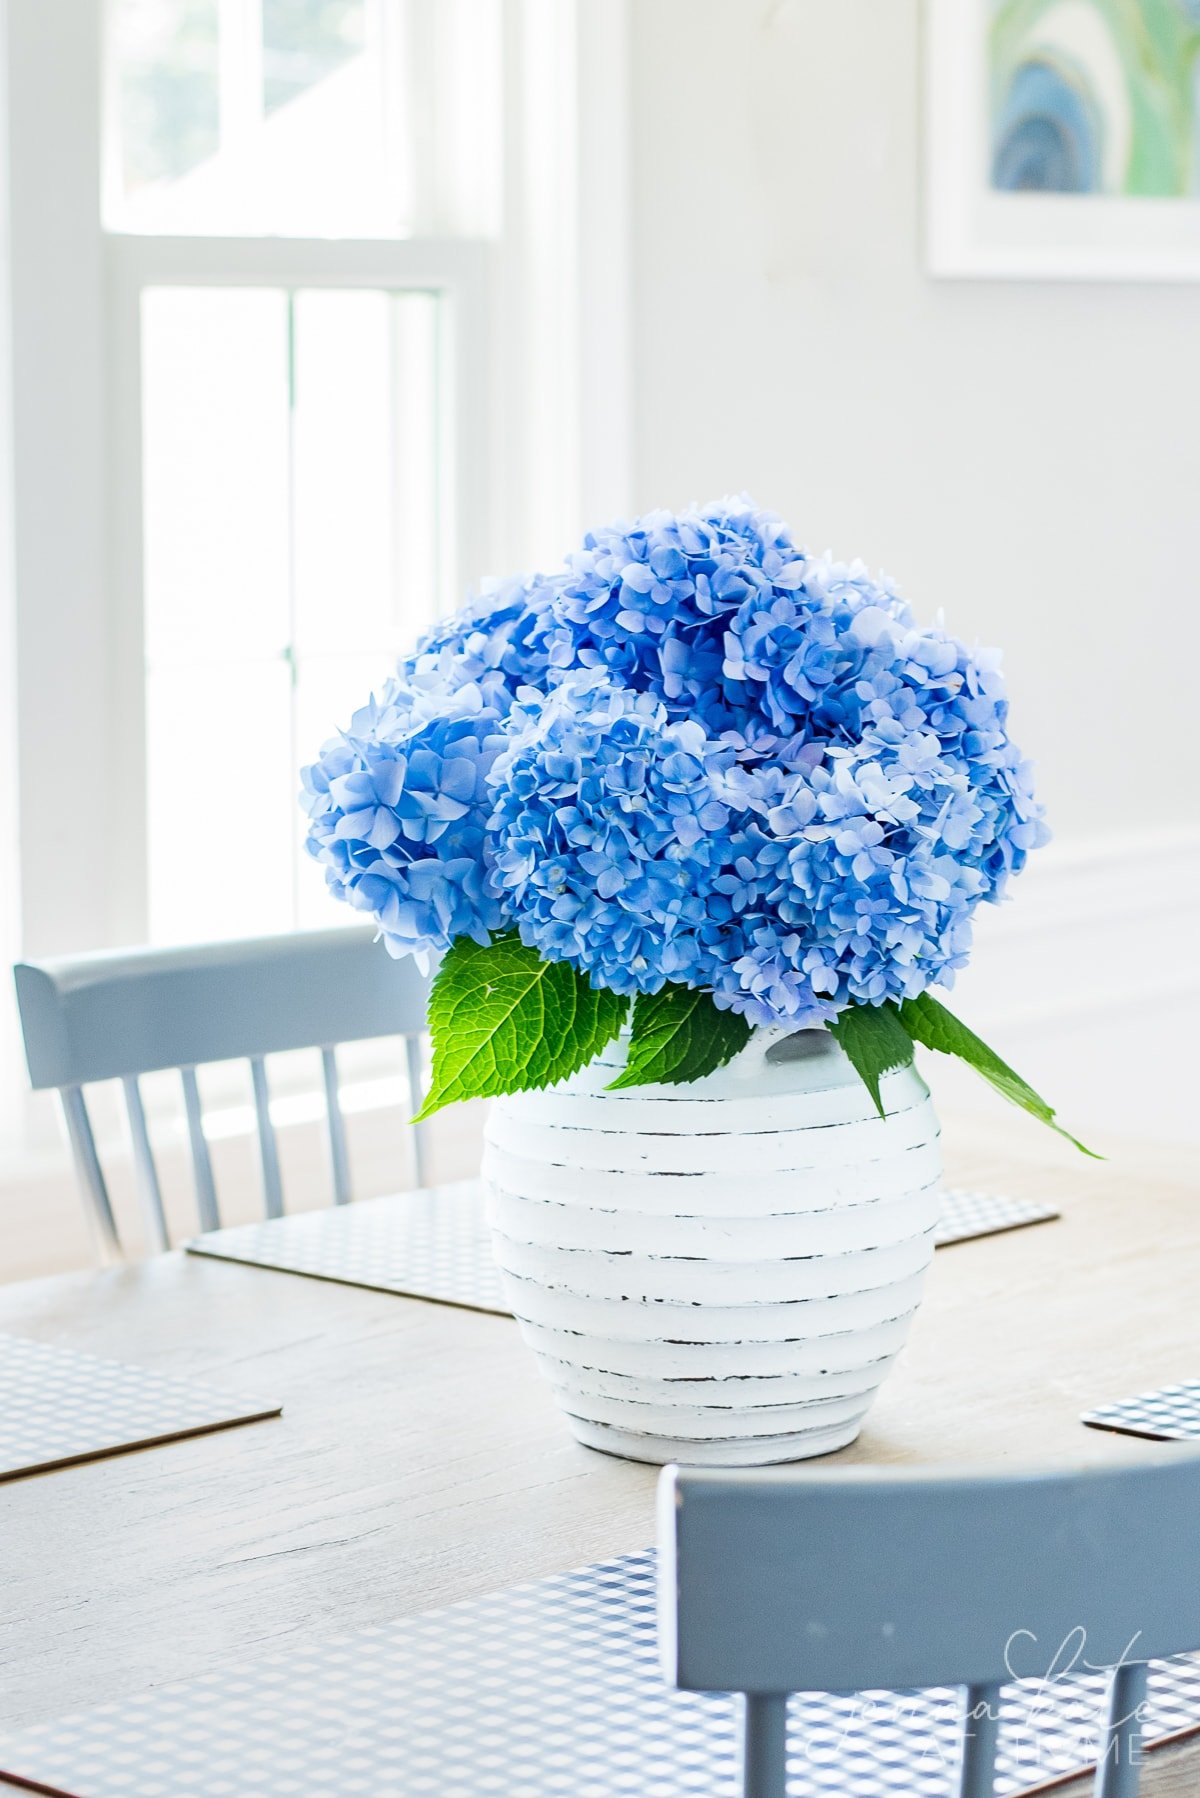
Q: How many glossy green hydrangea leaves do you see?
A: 4